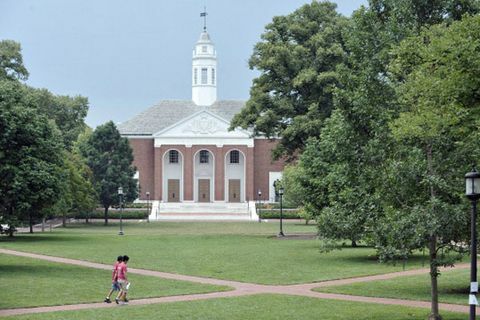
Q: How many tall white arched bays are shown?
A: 3